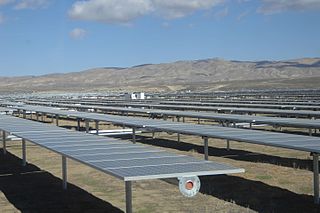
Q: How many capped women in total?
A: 0